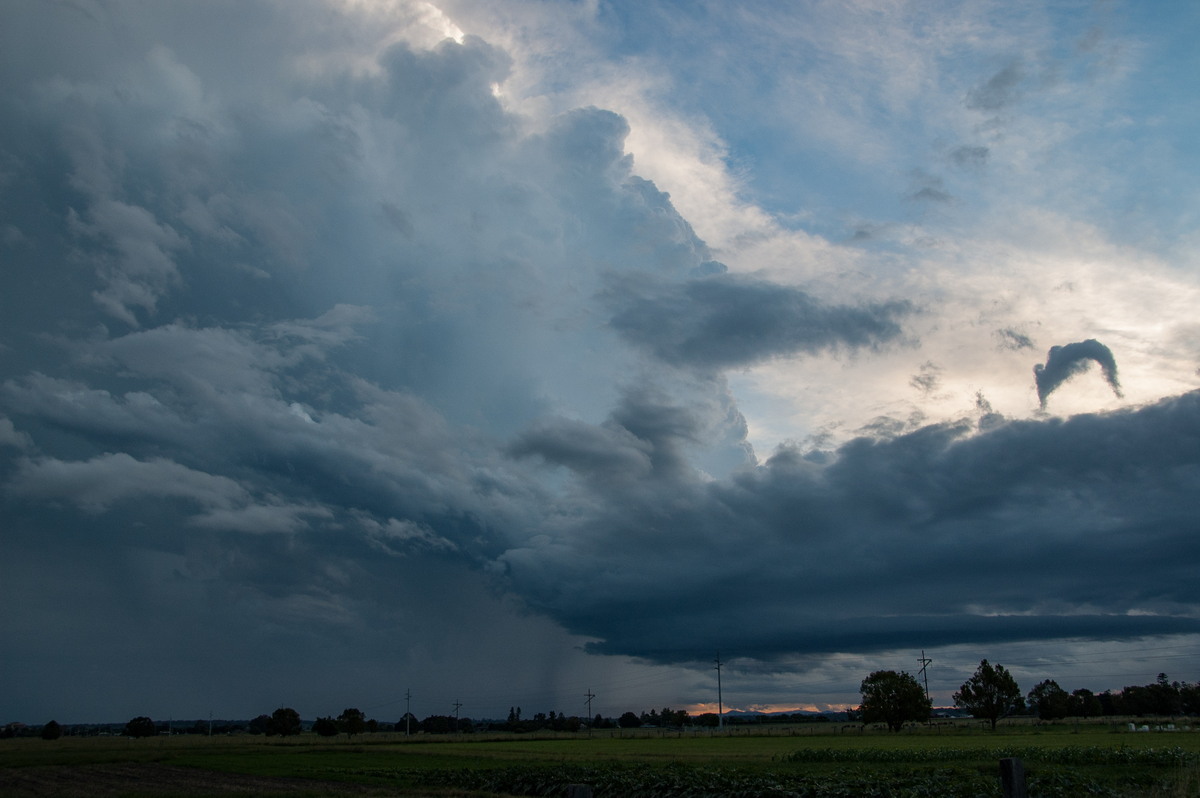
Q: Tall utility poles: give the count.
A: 5